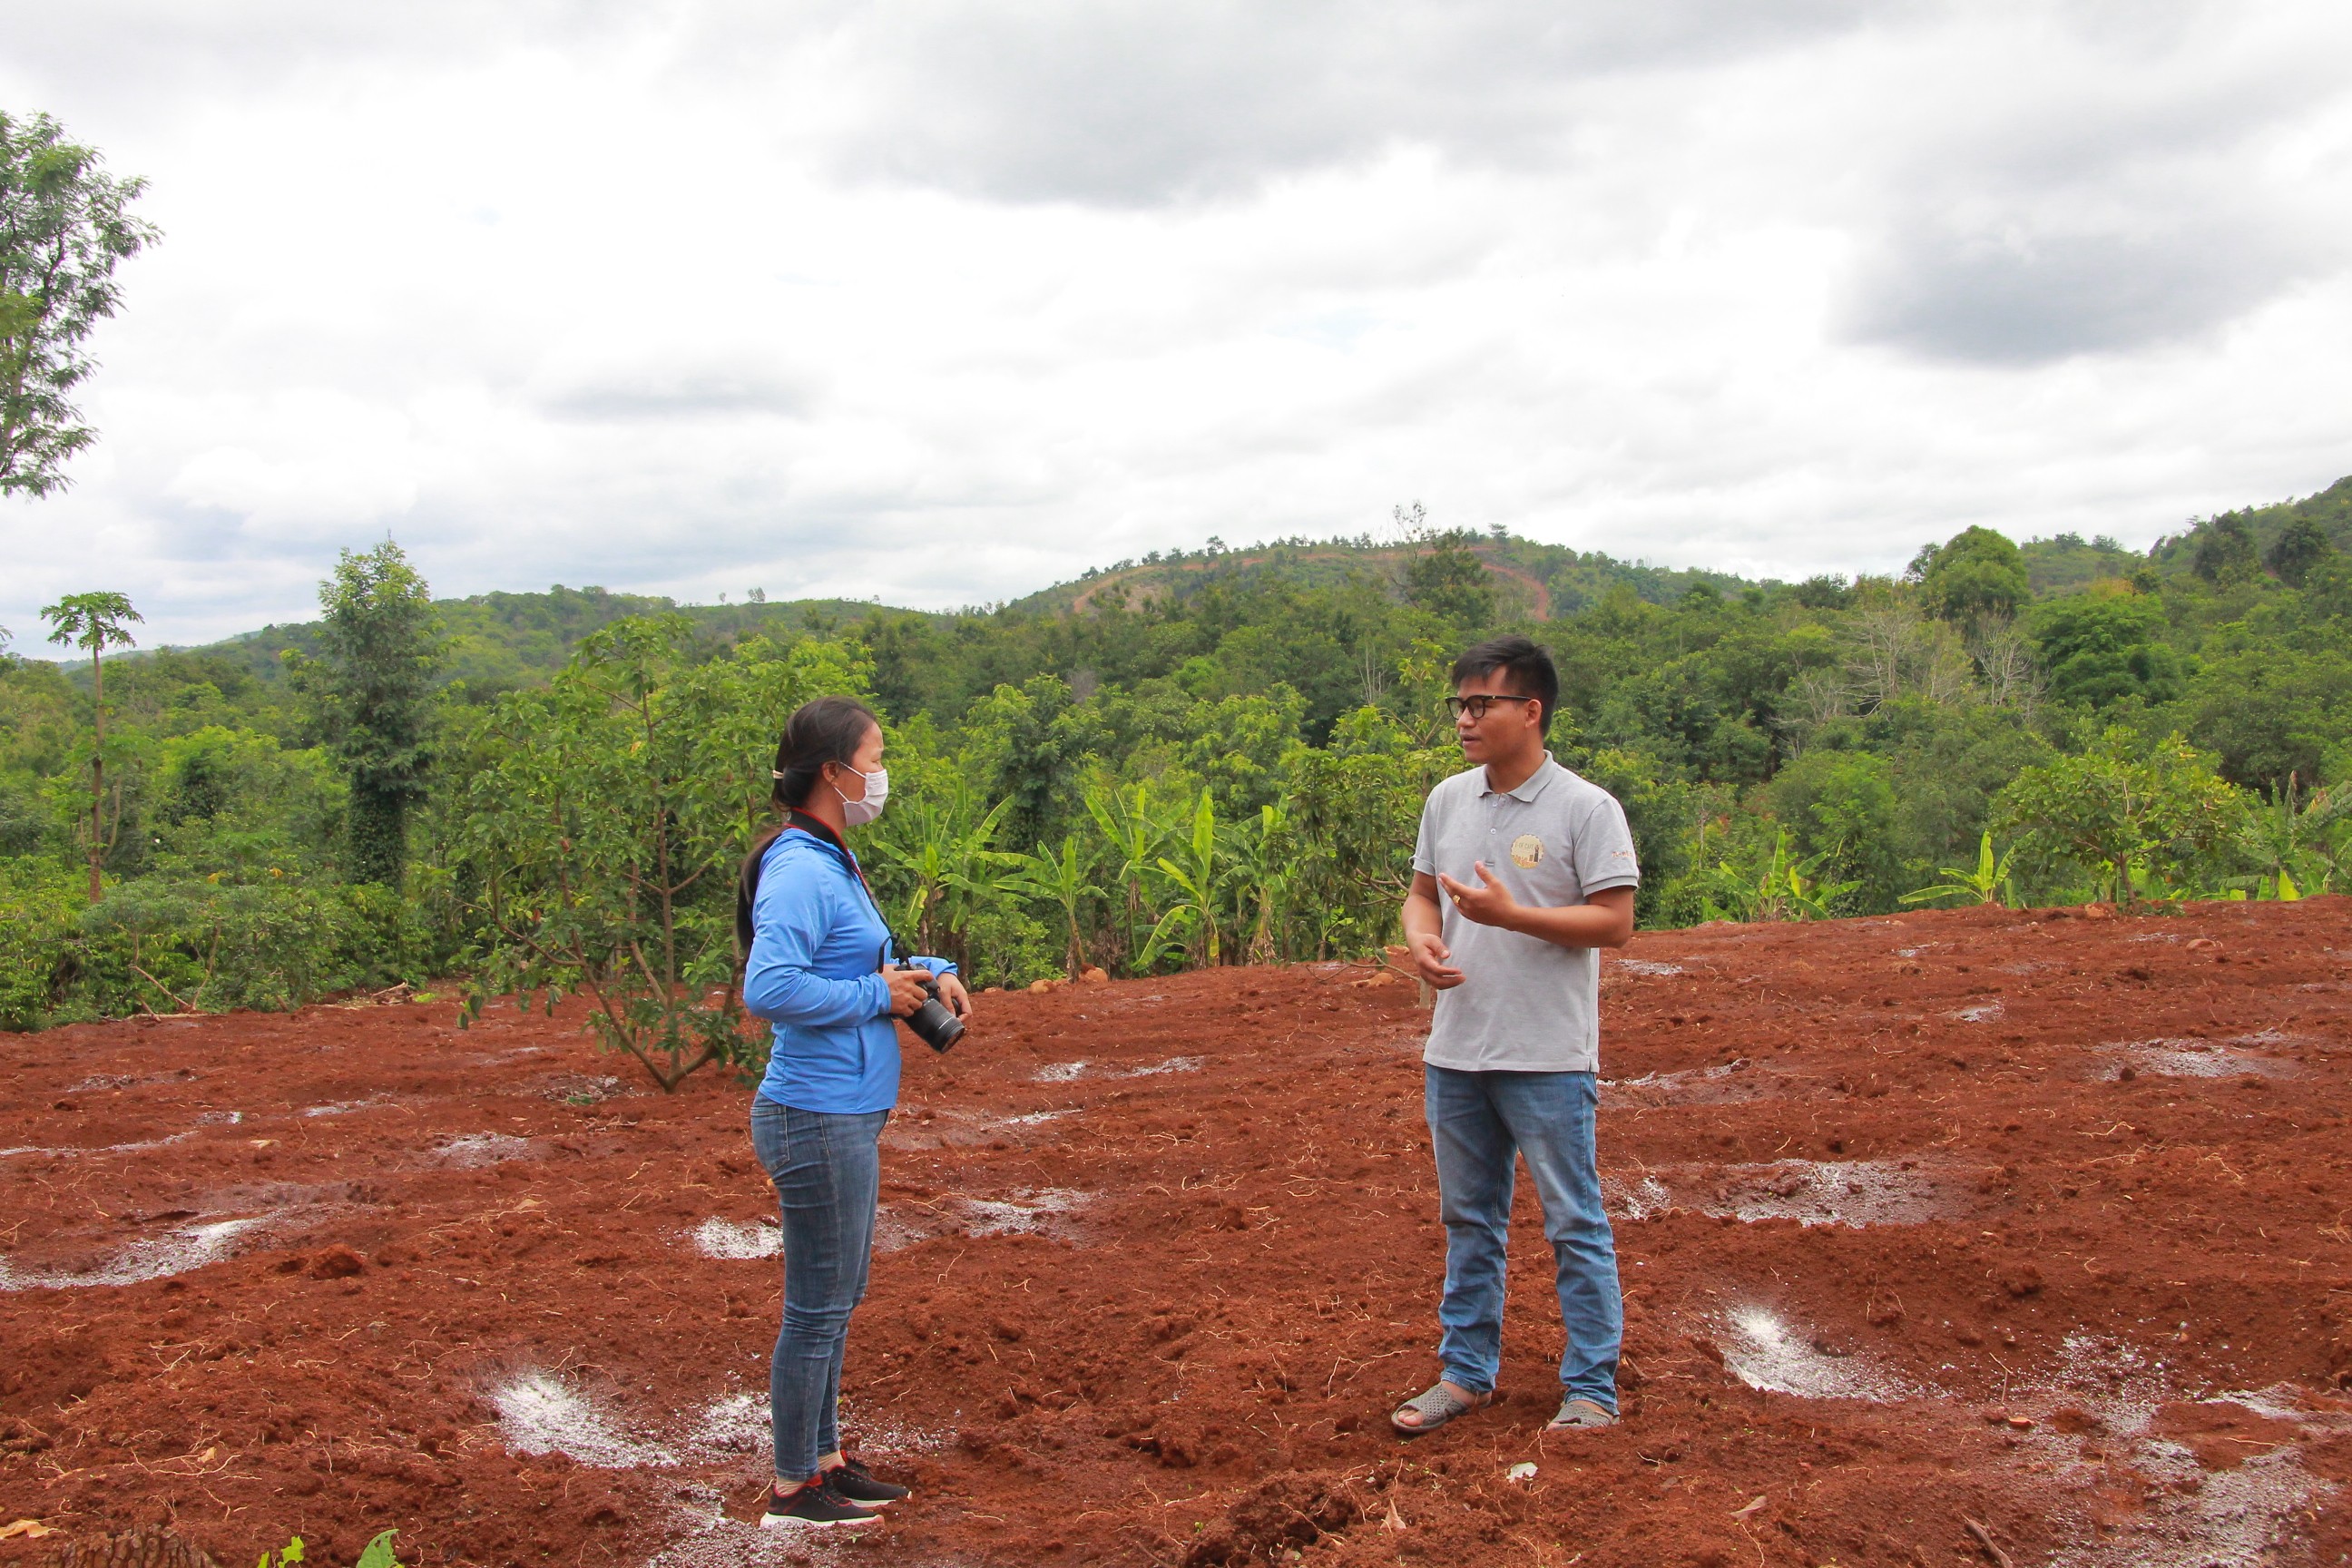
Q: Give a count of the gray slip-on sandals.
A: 2